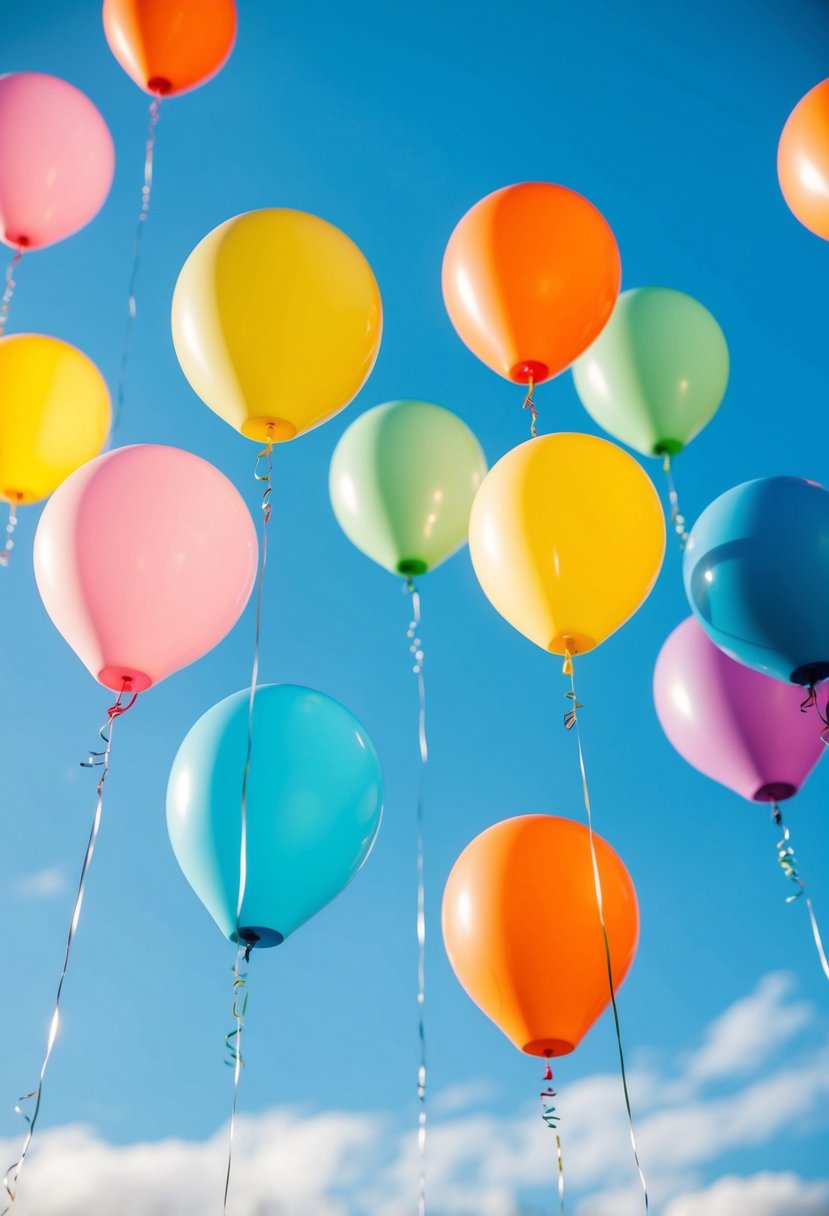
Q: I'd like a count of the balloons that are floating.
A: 14